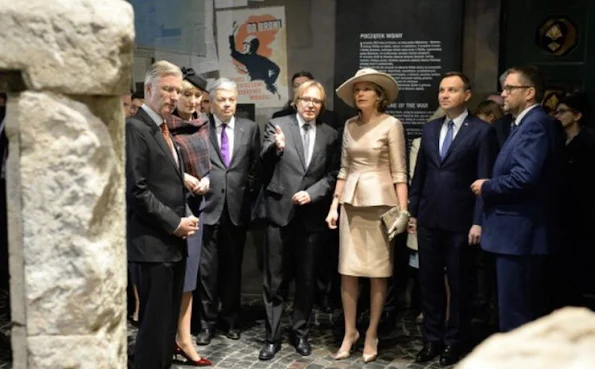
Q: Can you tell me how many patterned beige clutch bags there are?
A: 1